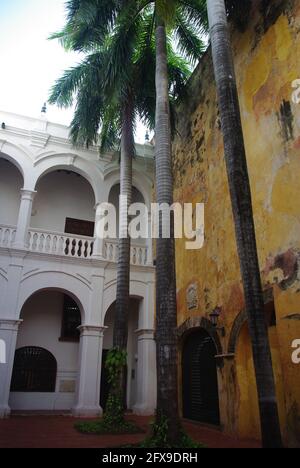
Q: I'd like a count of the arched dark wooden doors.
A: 1